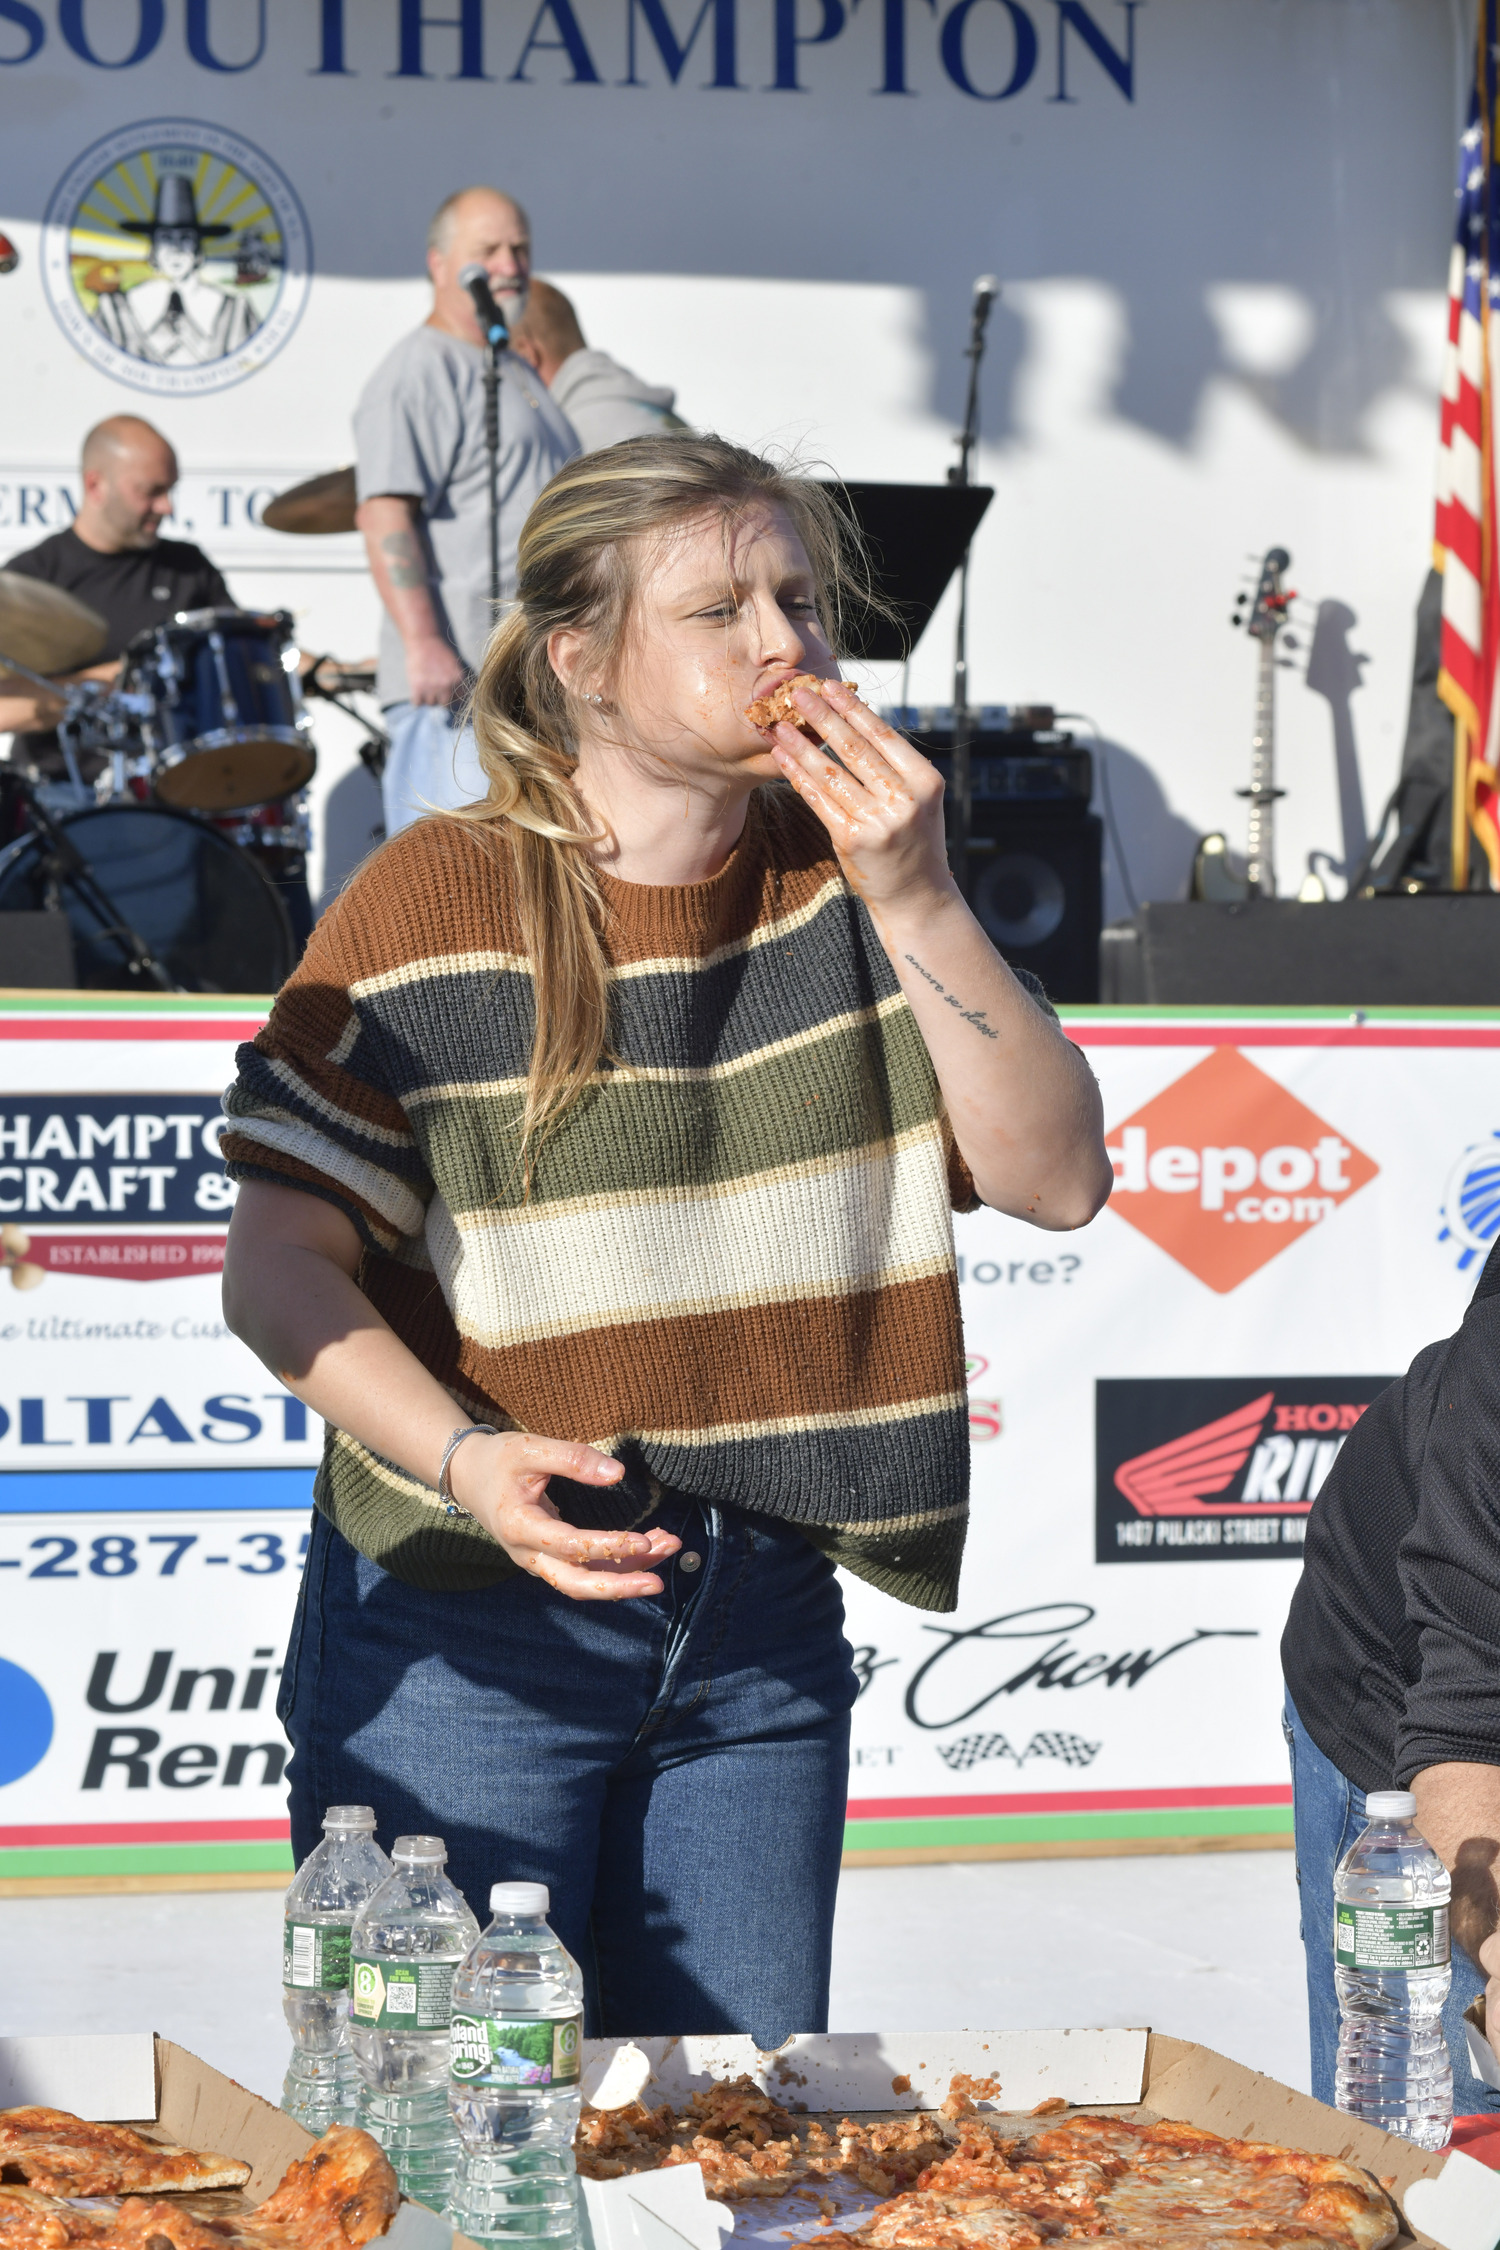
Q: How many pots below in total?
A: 4